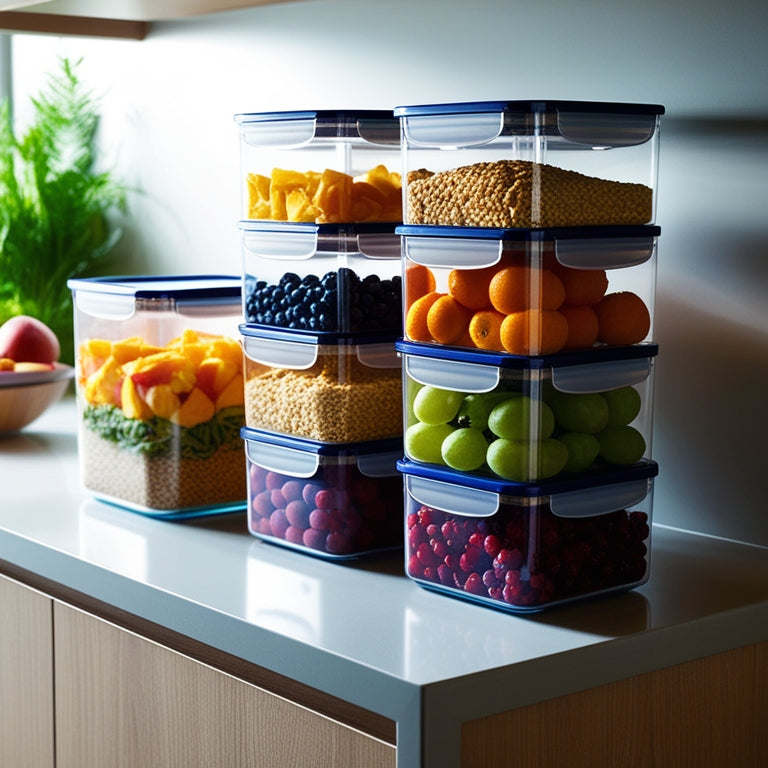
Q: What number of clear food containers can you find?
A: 9